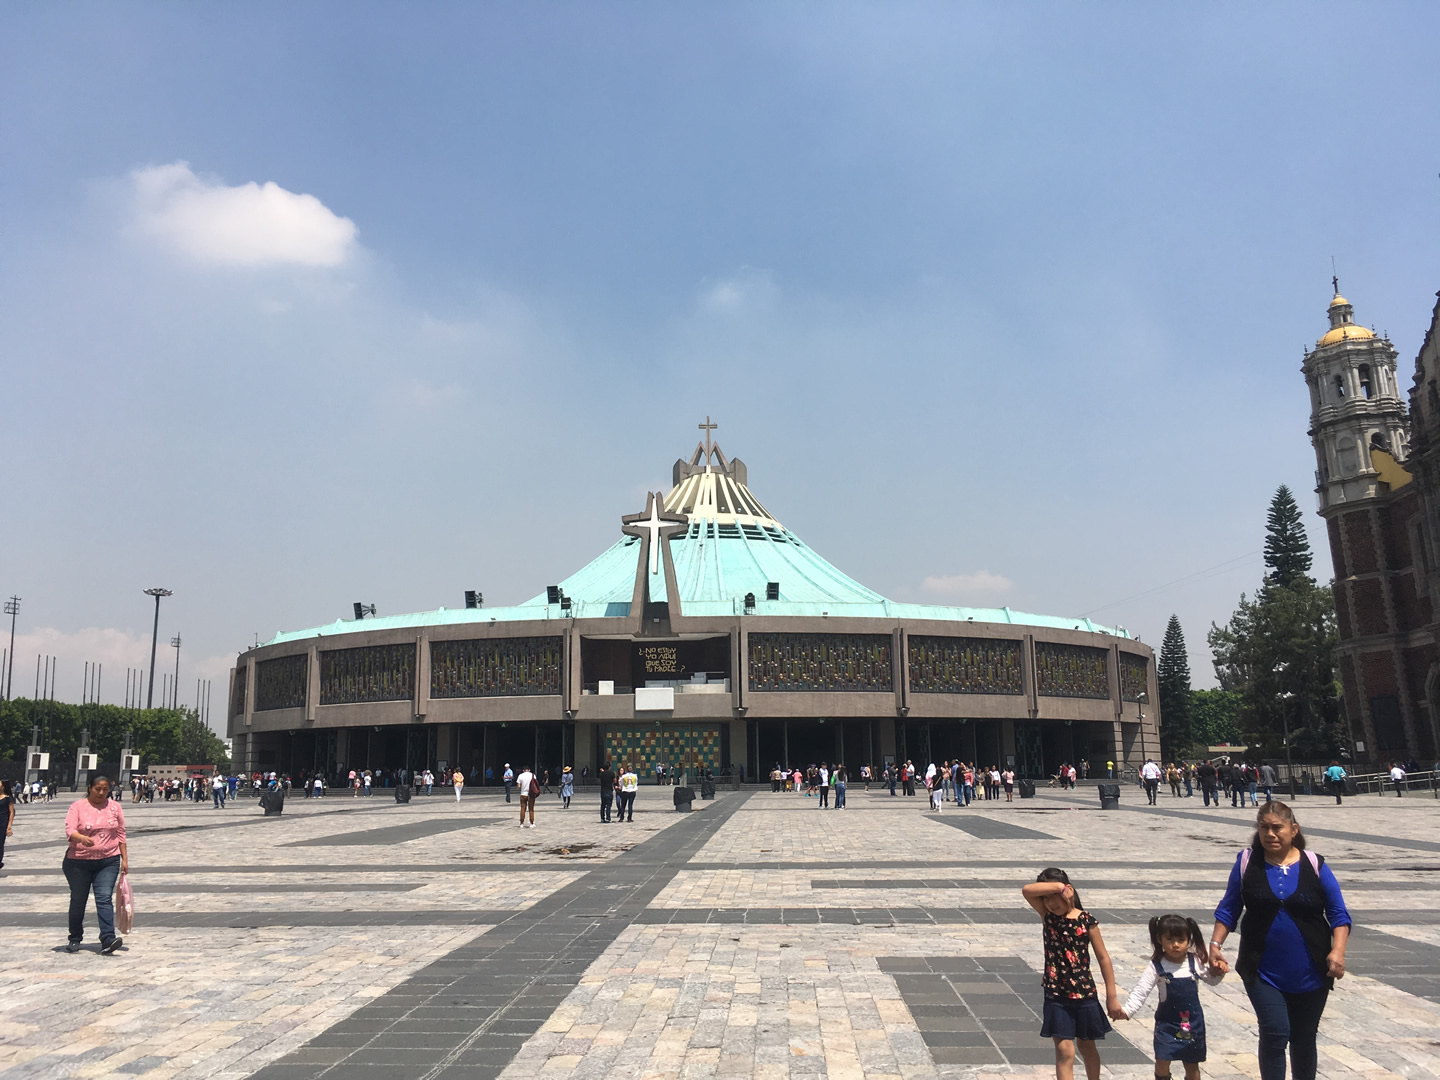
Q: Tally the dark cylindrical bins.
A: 6